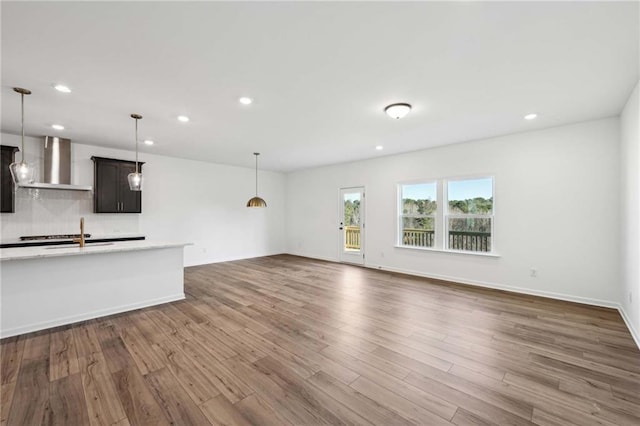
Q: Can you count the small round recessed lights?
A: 7